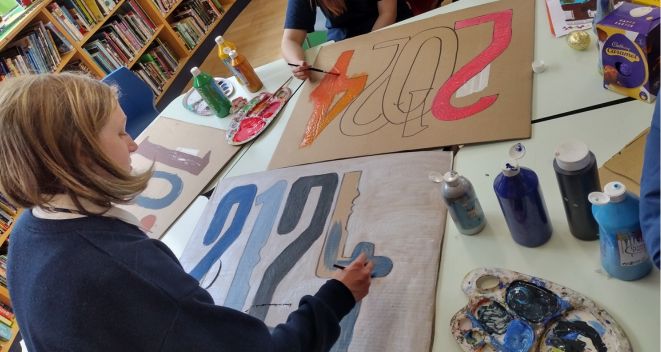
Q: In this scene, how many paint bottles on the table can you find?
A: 7